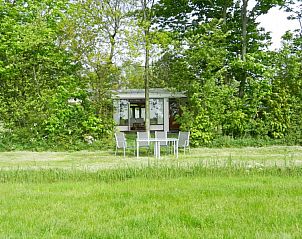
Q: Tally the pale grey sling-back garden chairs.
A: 4